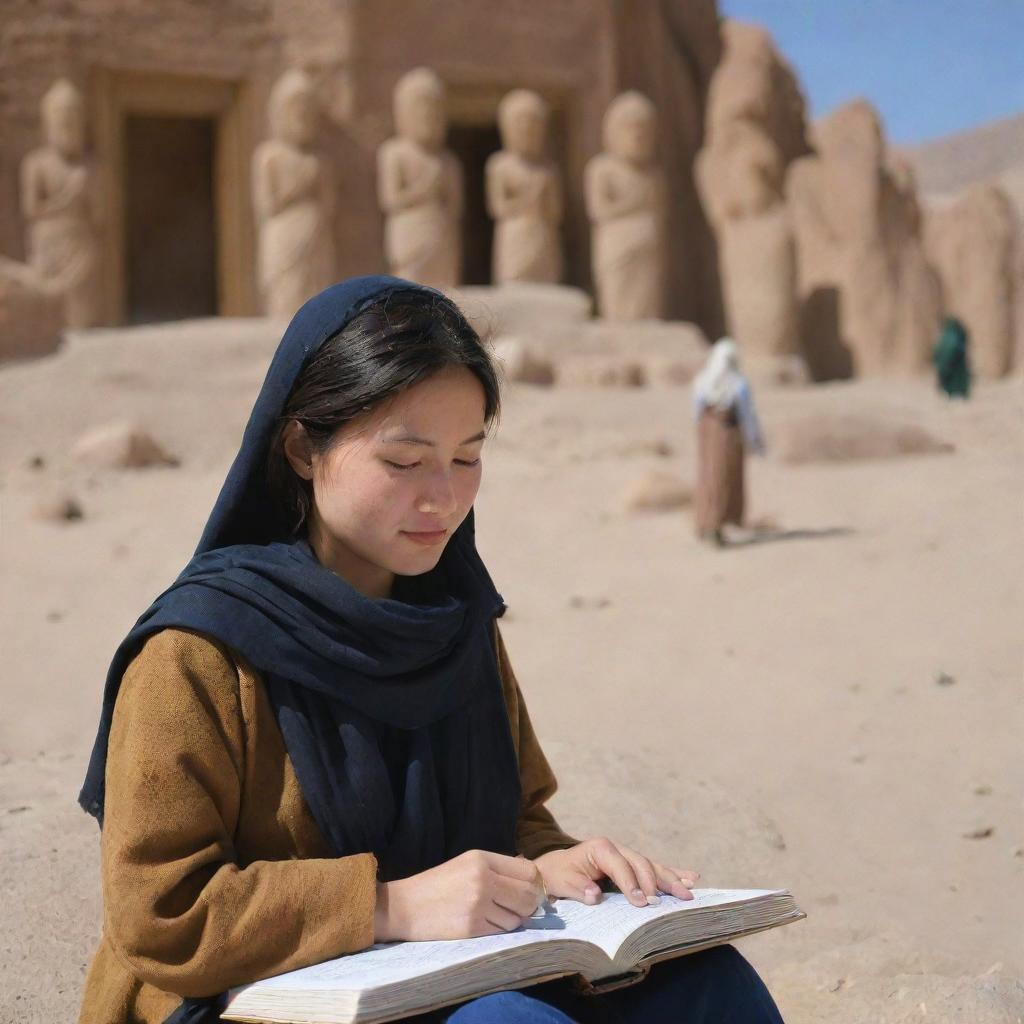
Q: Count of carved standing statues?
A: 5